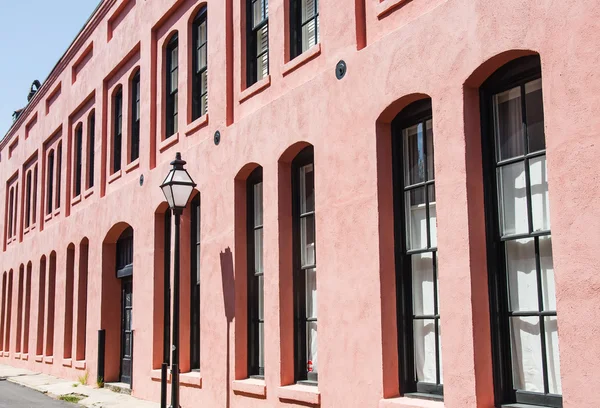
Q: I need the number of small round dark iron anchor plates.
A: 3